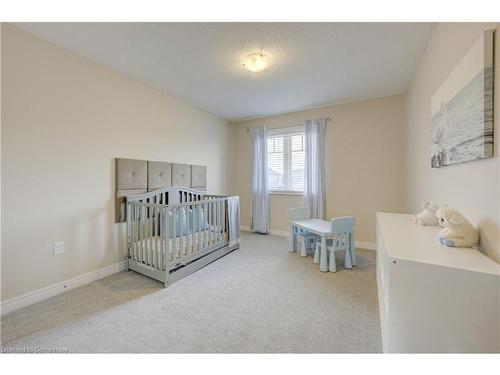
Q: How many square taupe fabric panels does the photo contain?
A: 4